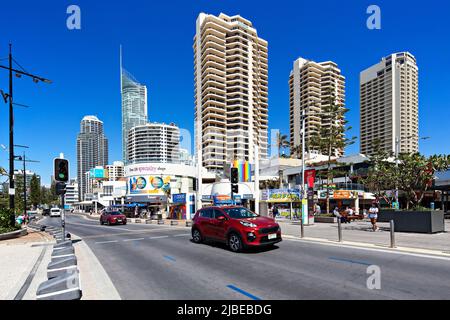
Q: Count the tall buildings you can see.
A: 6